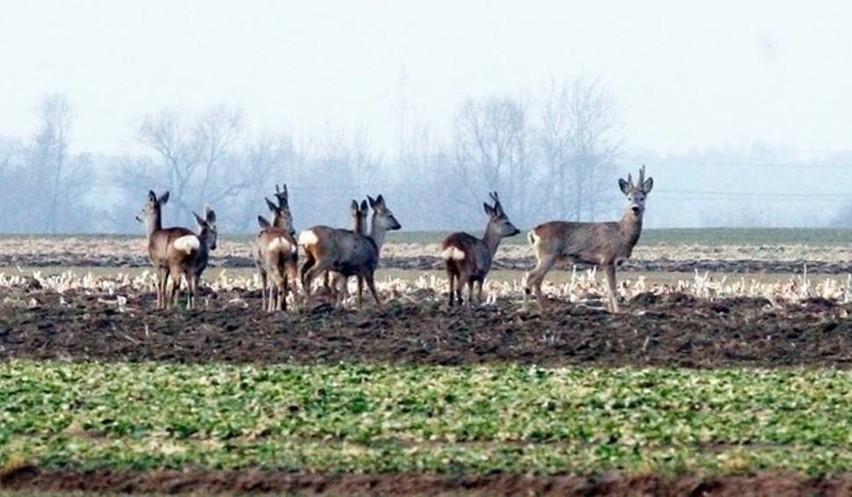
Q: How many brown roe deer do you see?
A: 8